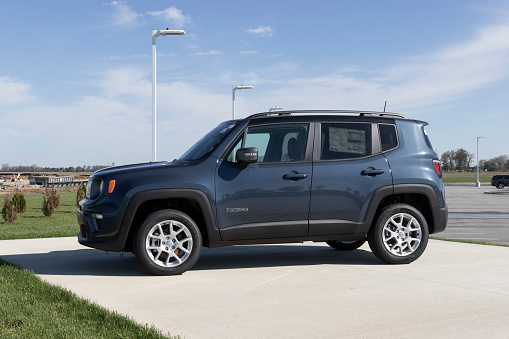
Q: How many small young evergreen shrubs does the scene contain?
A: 5